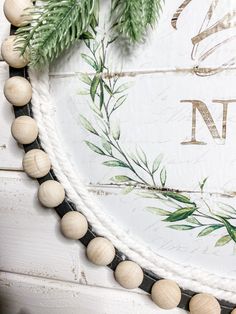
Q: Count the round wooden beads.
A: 11